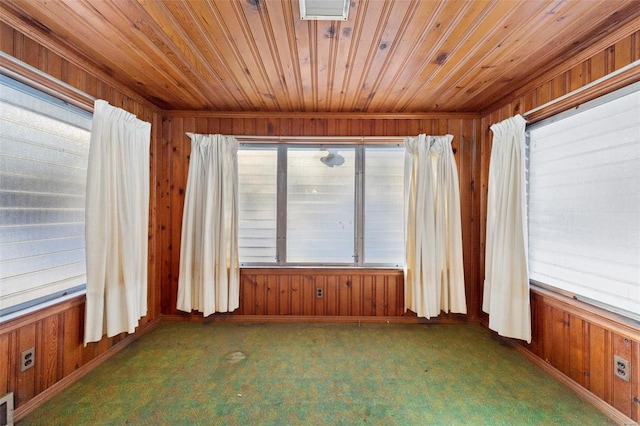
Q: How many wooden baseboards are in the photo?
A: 3